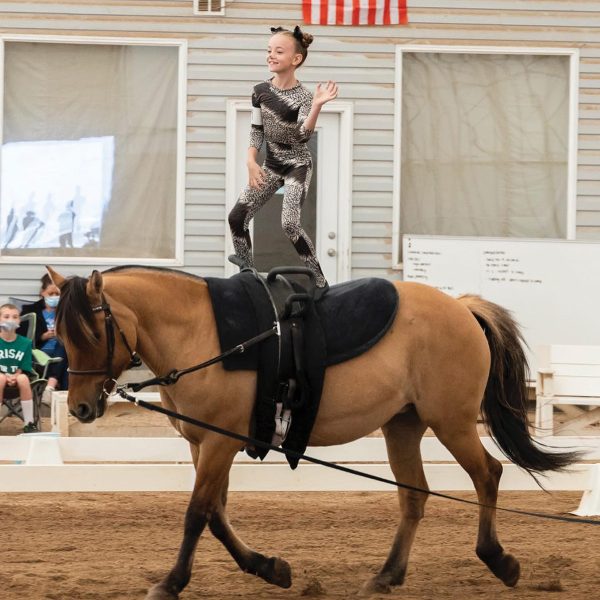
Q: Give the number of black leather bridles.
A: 1